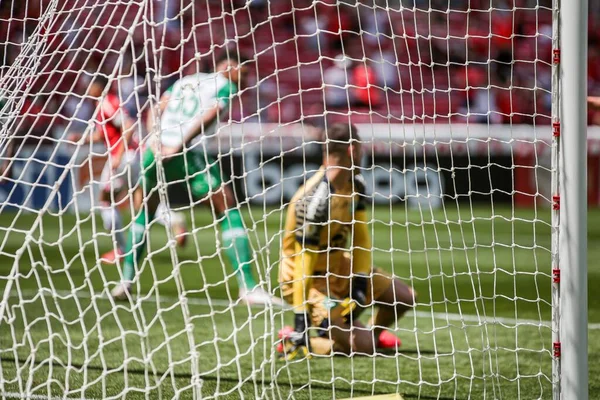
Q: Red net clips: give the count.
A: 5